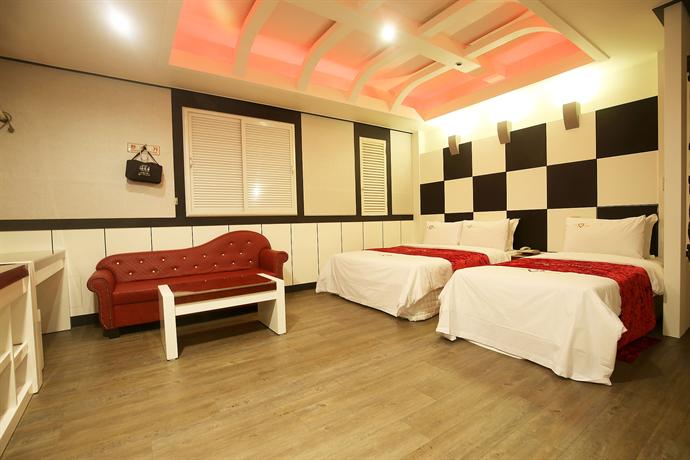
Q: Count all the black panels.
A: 9